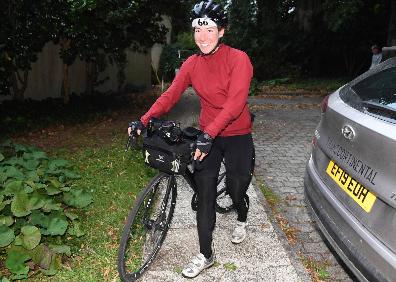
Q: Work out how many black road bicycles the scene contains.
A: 1